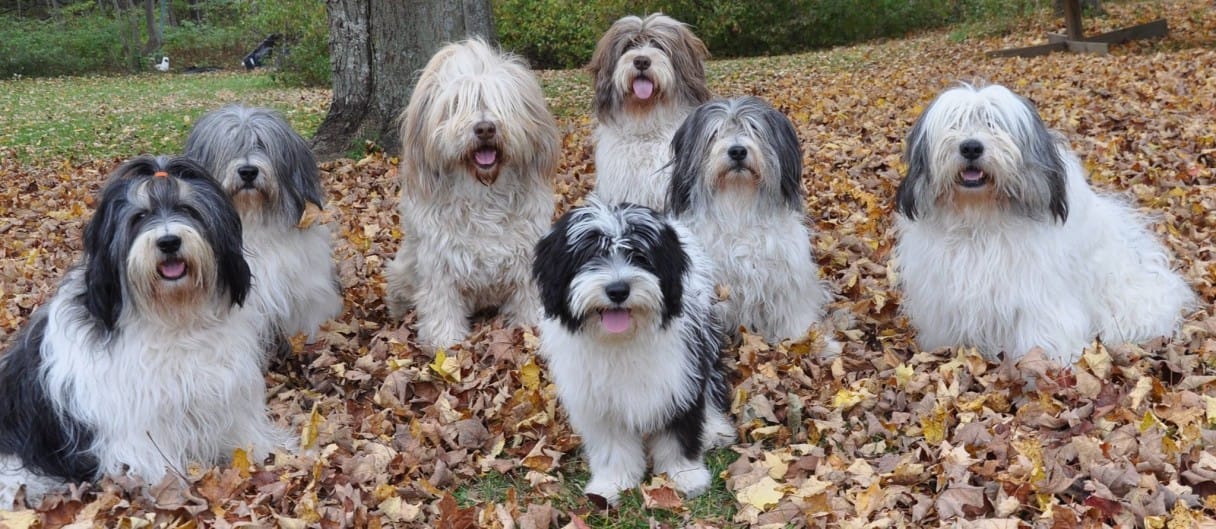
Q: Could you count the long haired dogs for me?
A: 7